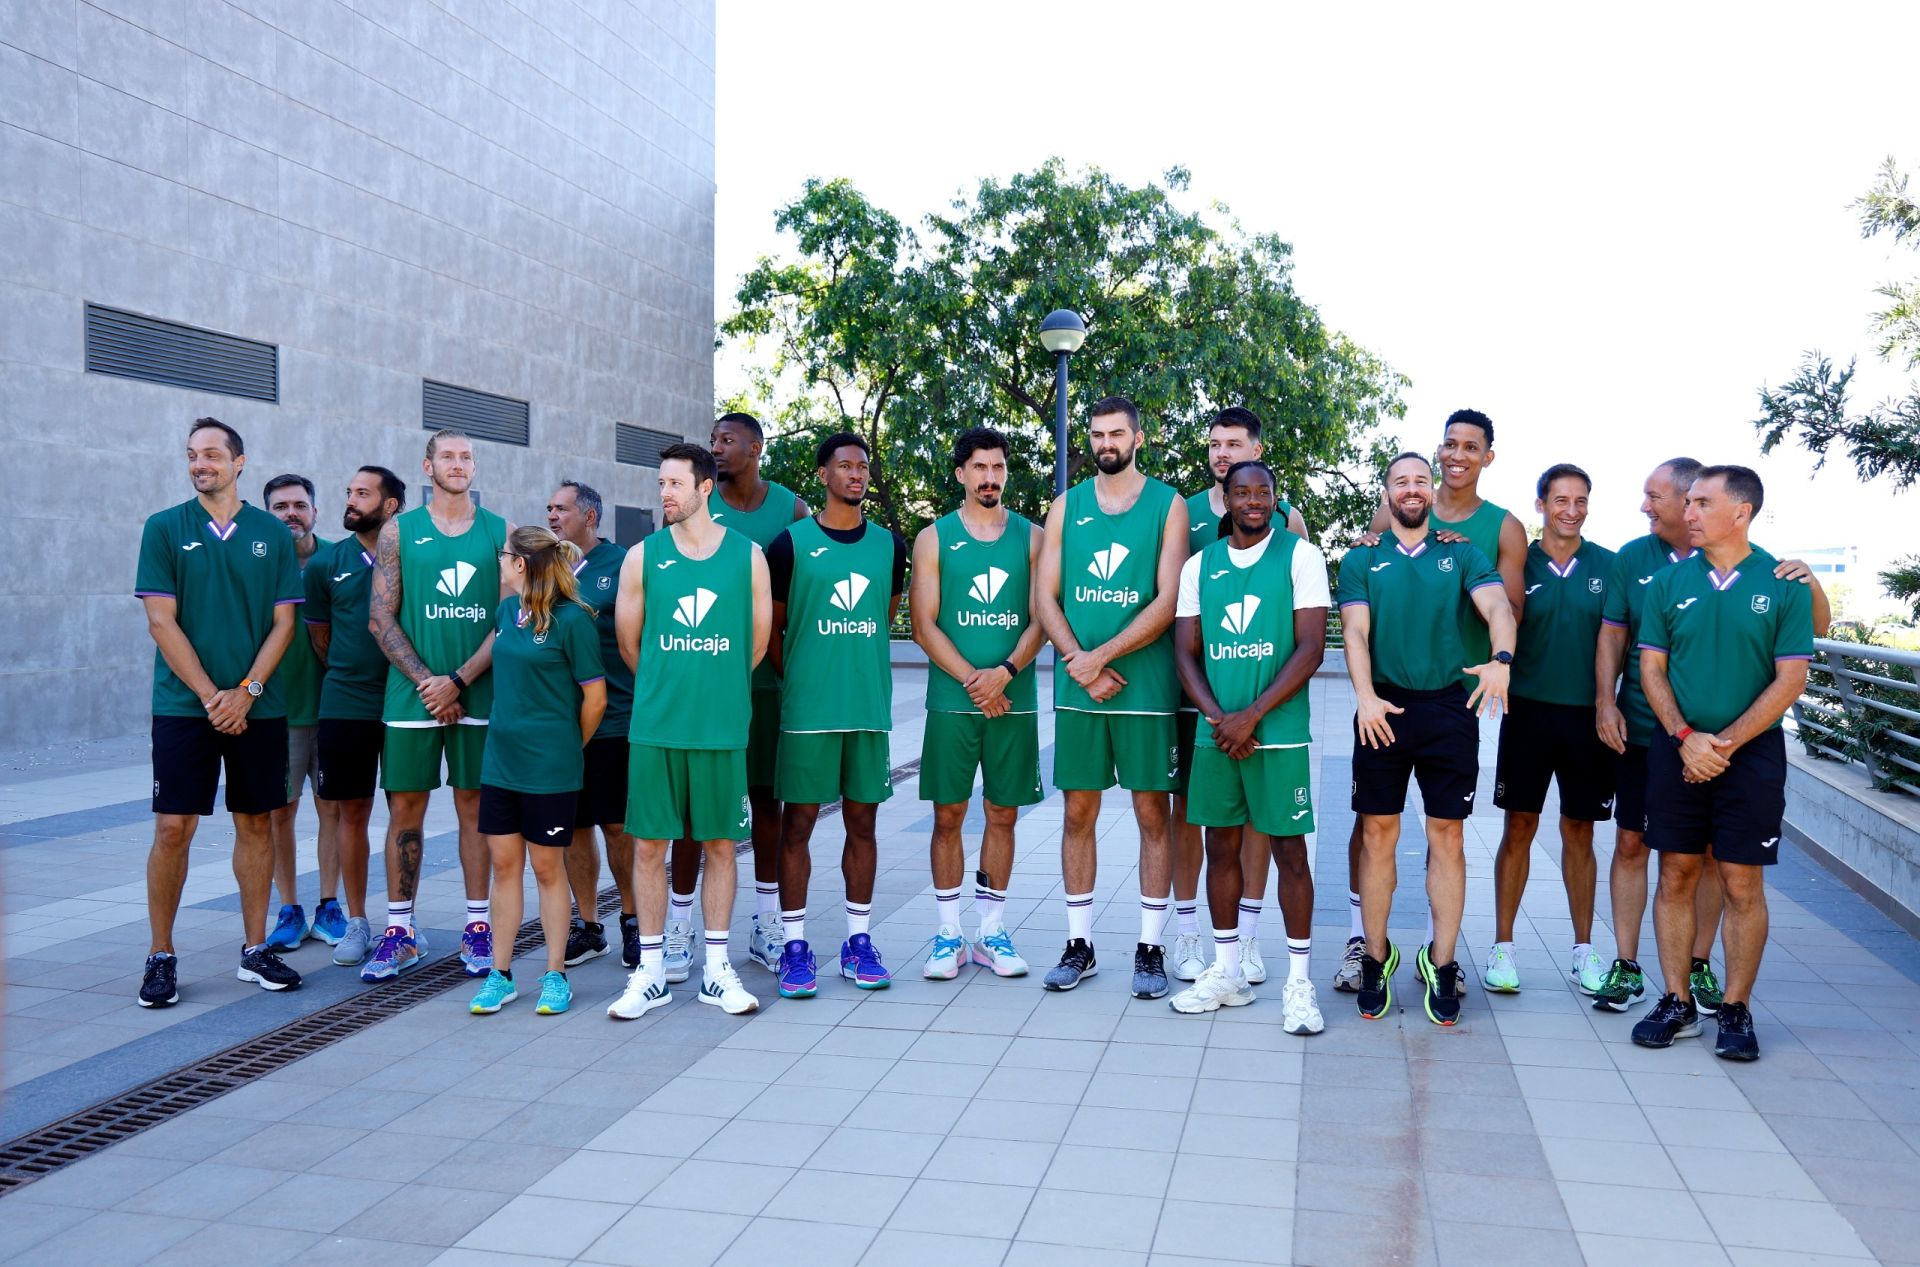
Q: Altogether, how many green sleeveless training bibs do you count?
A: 9